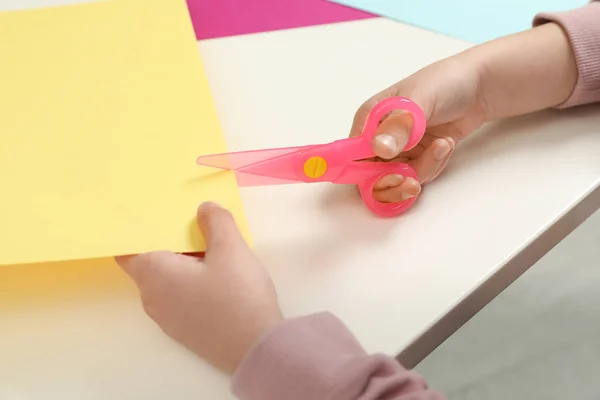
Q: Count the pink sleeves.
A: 2